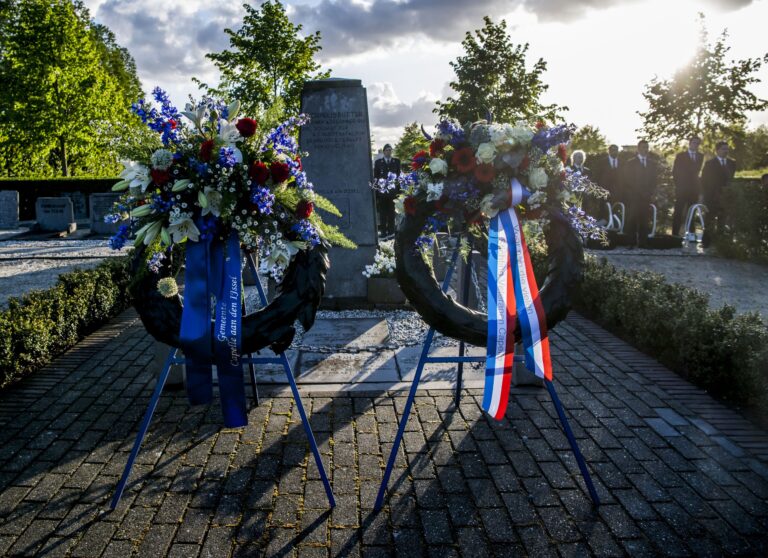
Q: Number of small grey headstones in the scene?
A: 3